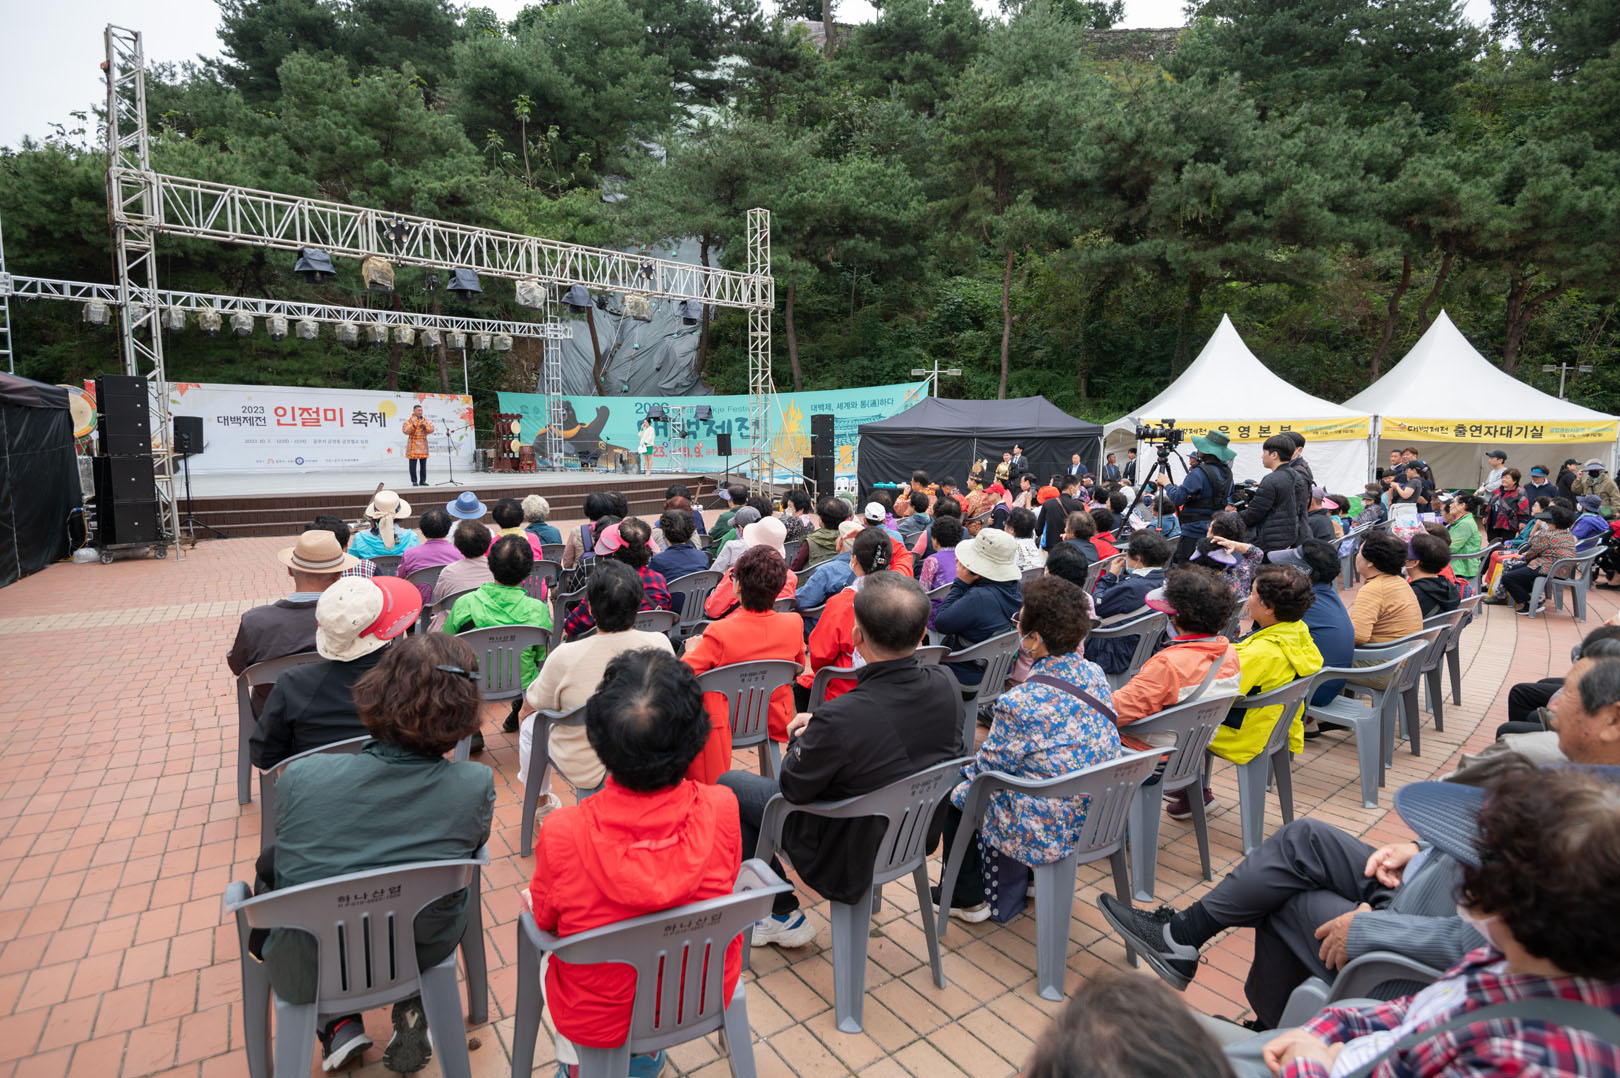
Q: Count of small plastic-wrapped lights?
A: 14